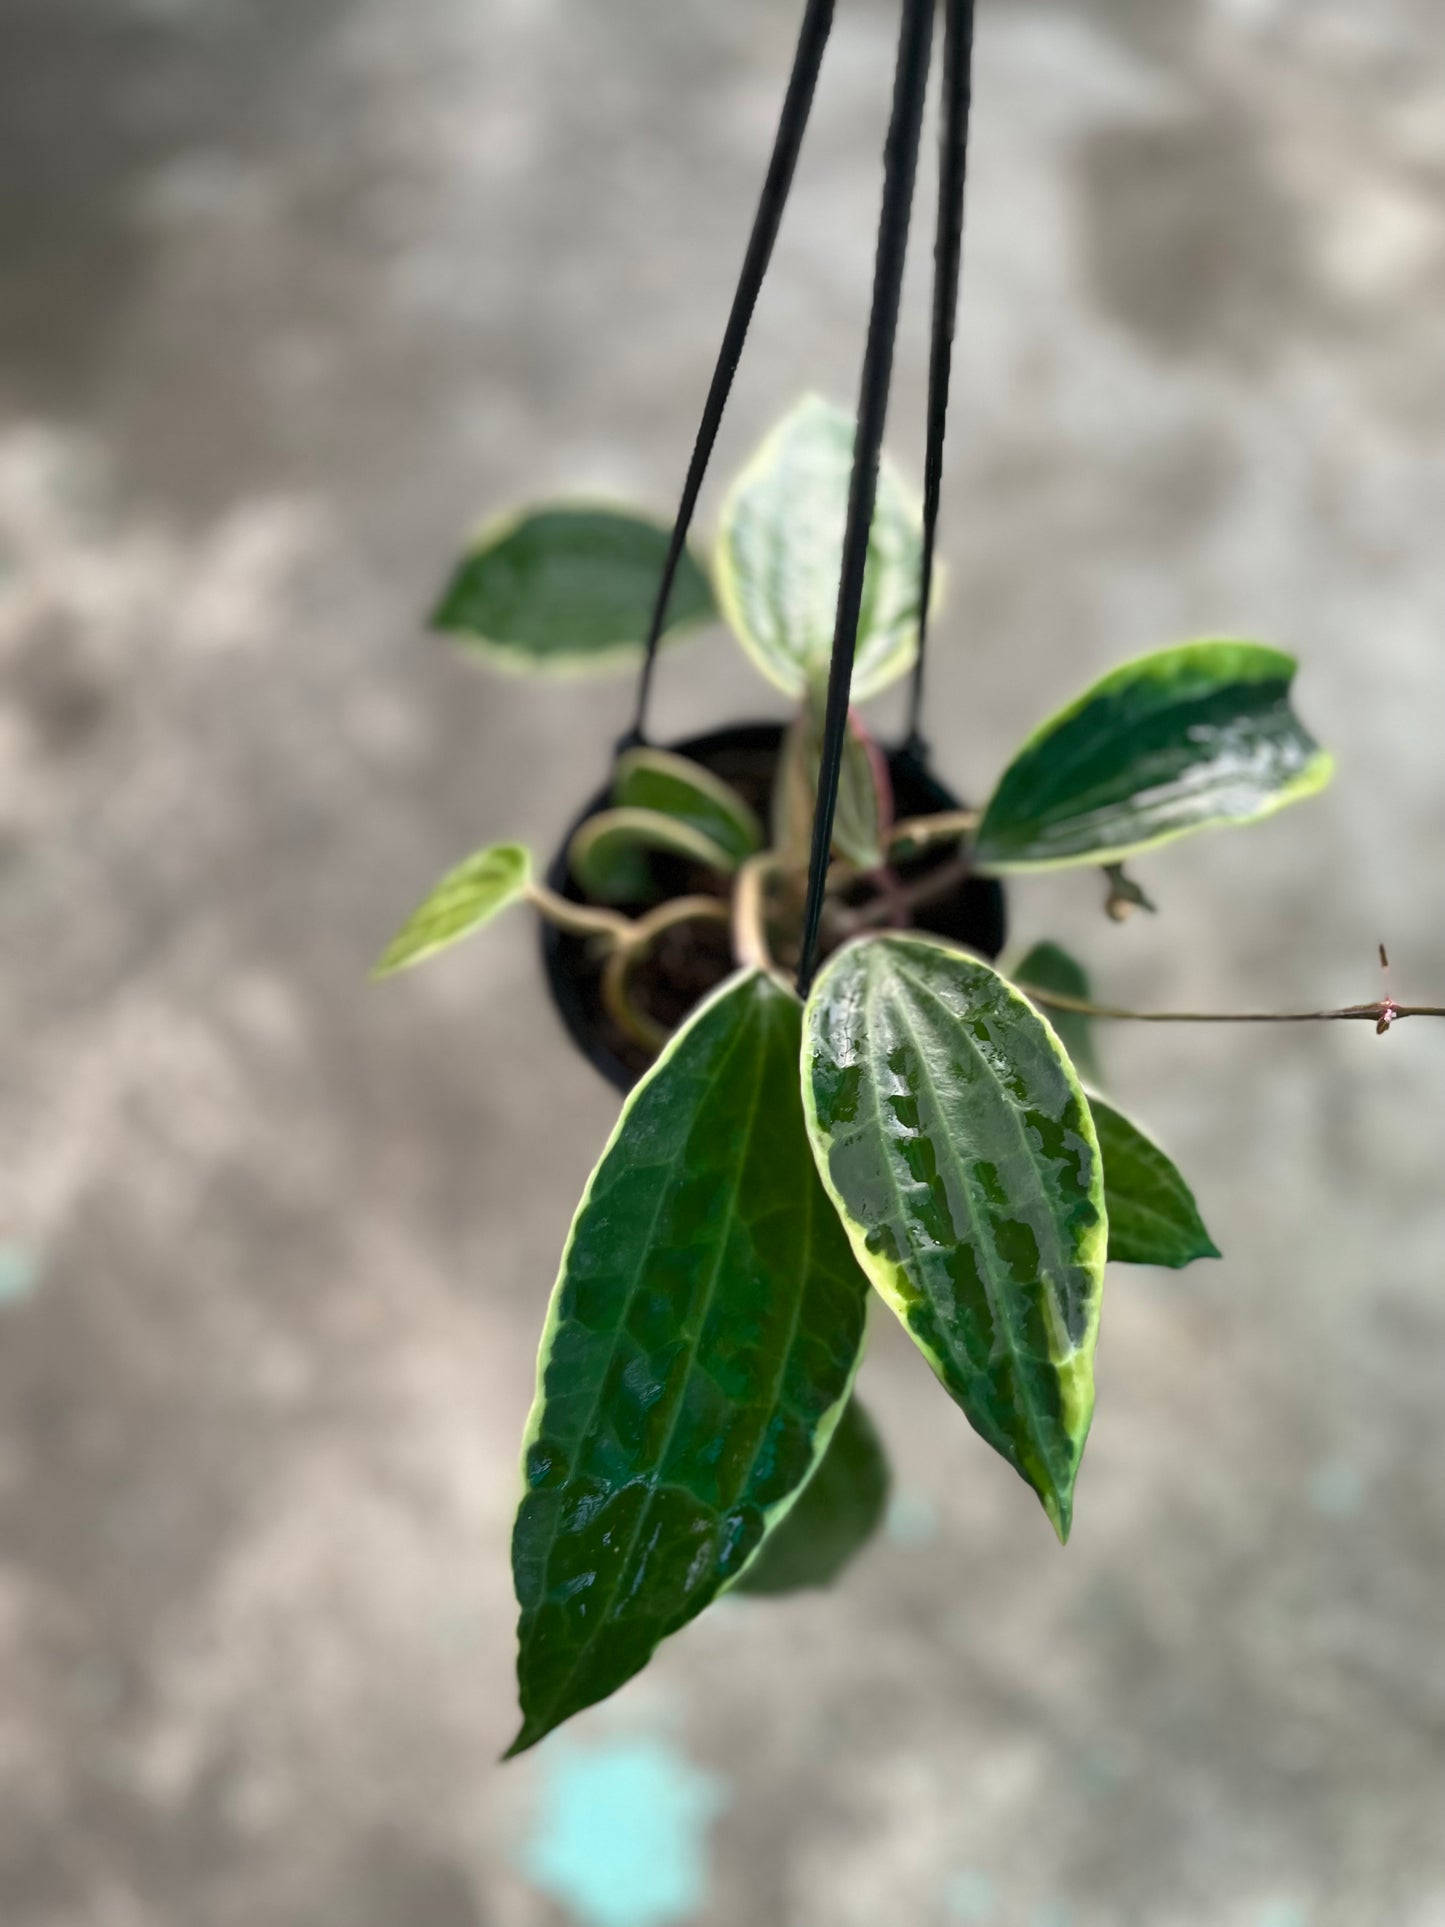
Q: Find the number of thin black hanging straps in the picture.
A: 3